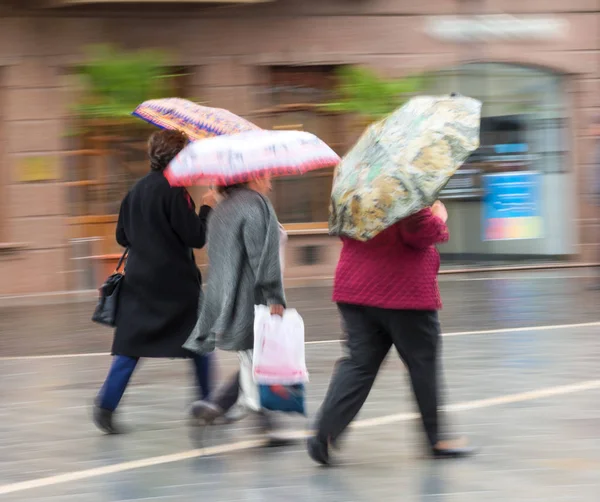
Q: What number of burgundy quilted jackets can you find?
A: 1